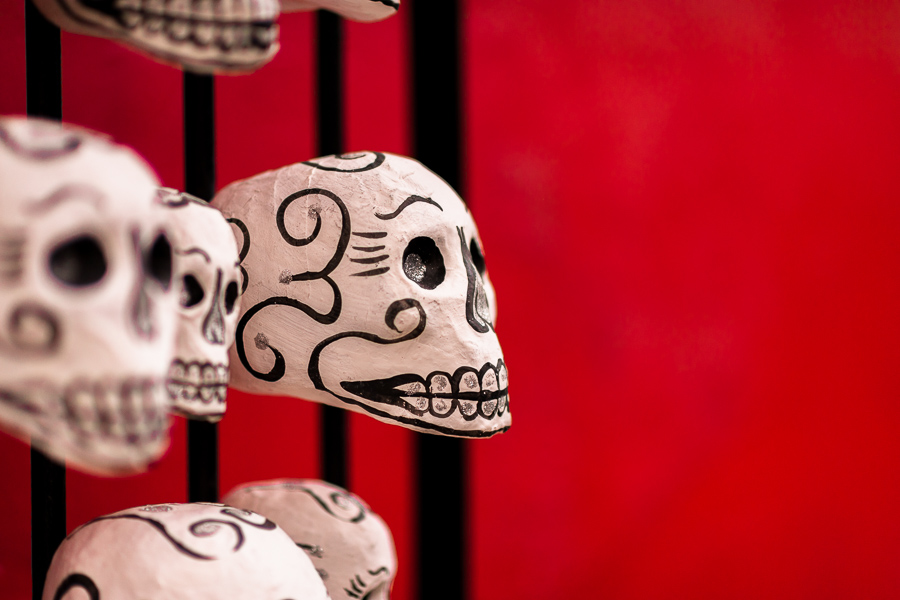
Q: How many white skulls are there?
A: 7